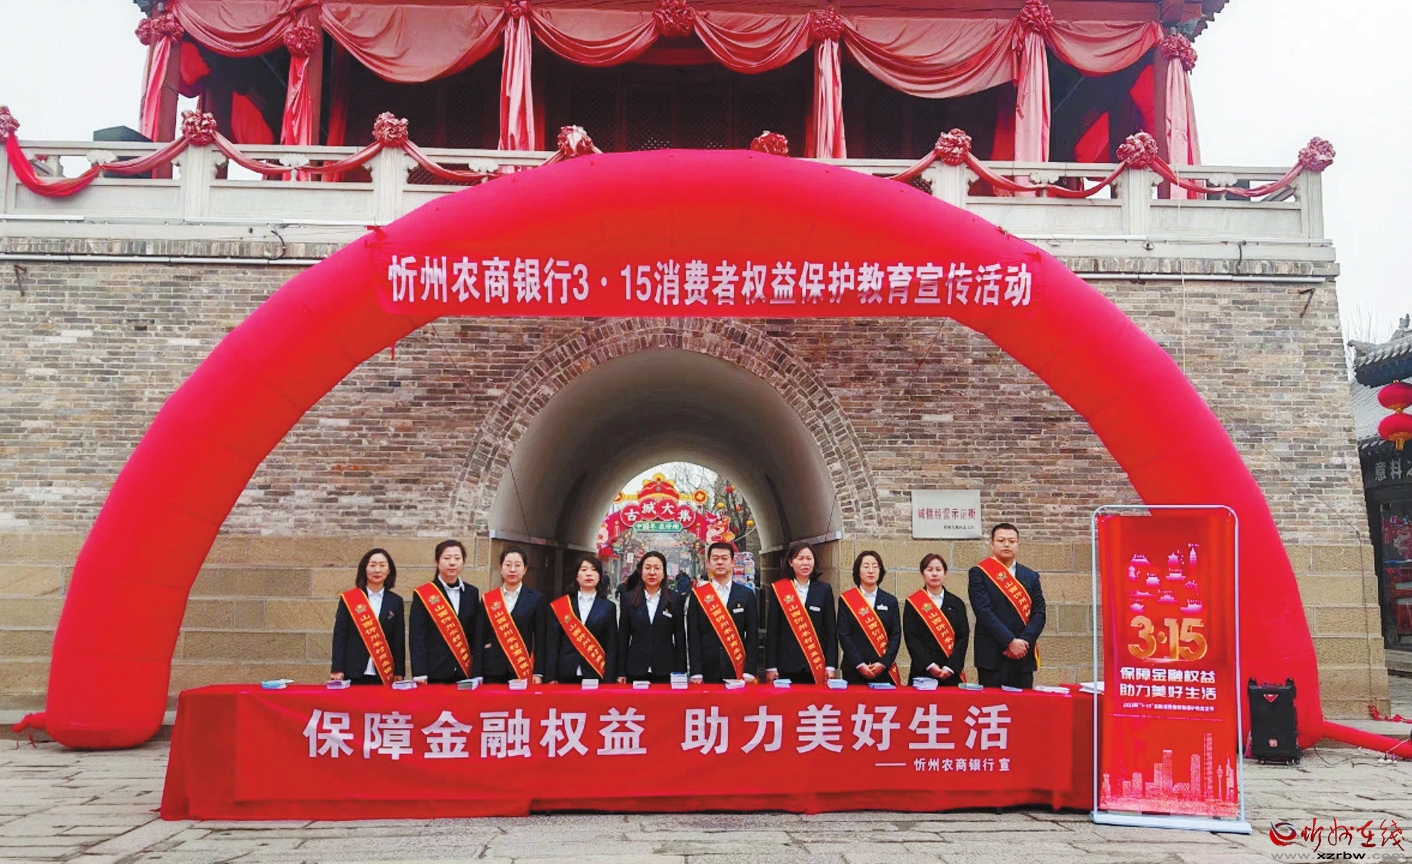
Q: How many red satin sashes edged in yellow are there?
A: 9